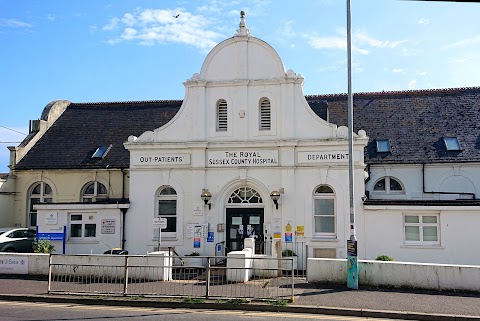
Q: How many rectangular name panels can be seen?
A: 3